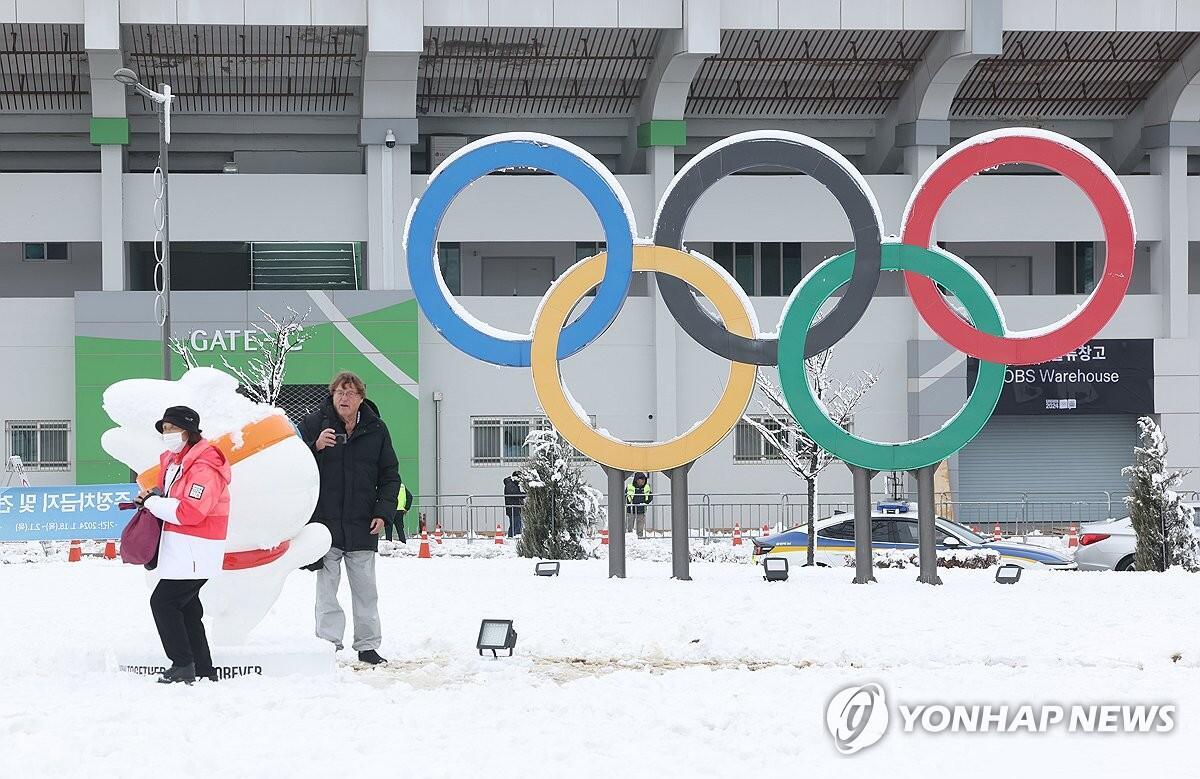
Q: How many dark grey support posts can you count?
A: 4